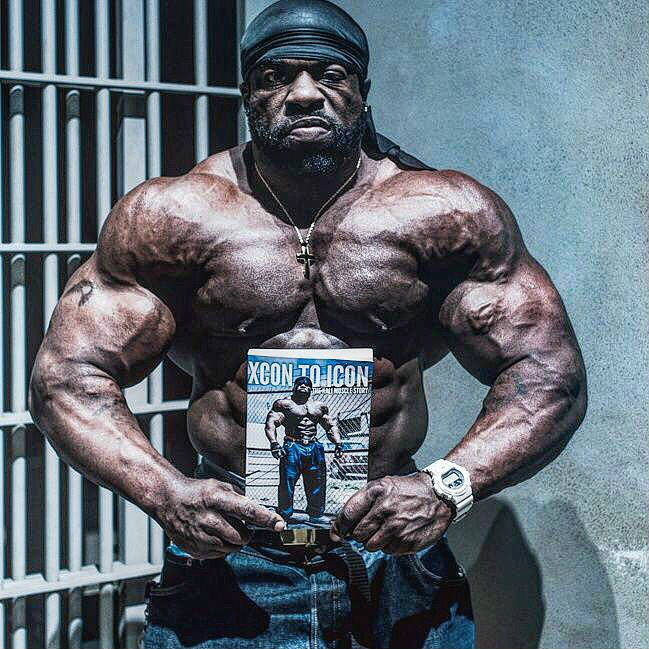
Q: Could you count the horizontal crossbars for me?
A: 4